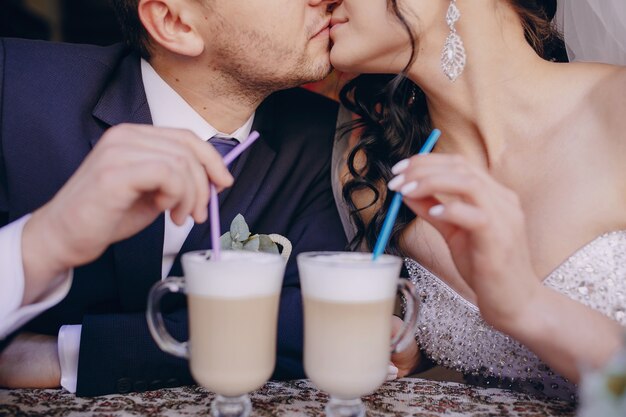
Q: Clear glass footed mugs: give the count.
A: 2